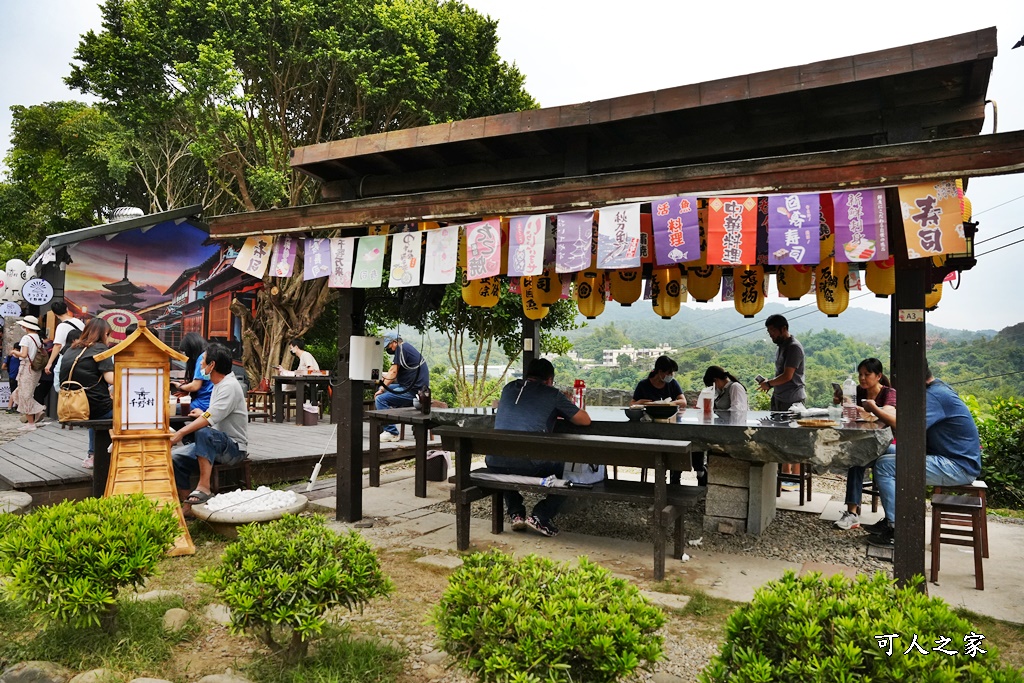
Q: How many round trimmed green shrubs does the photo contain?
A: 4